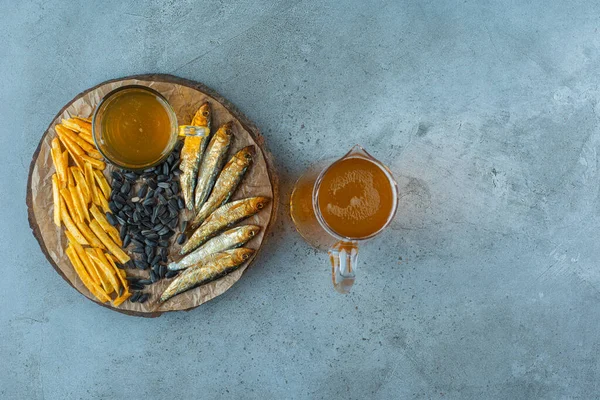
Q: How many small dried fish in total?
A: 6